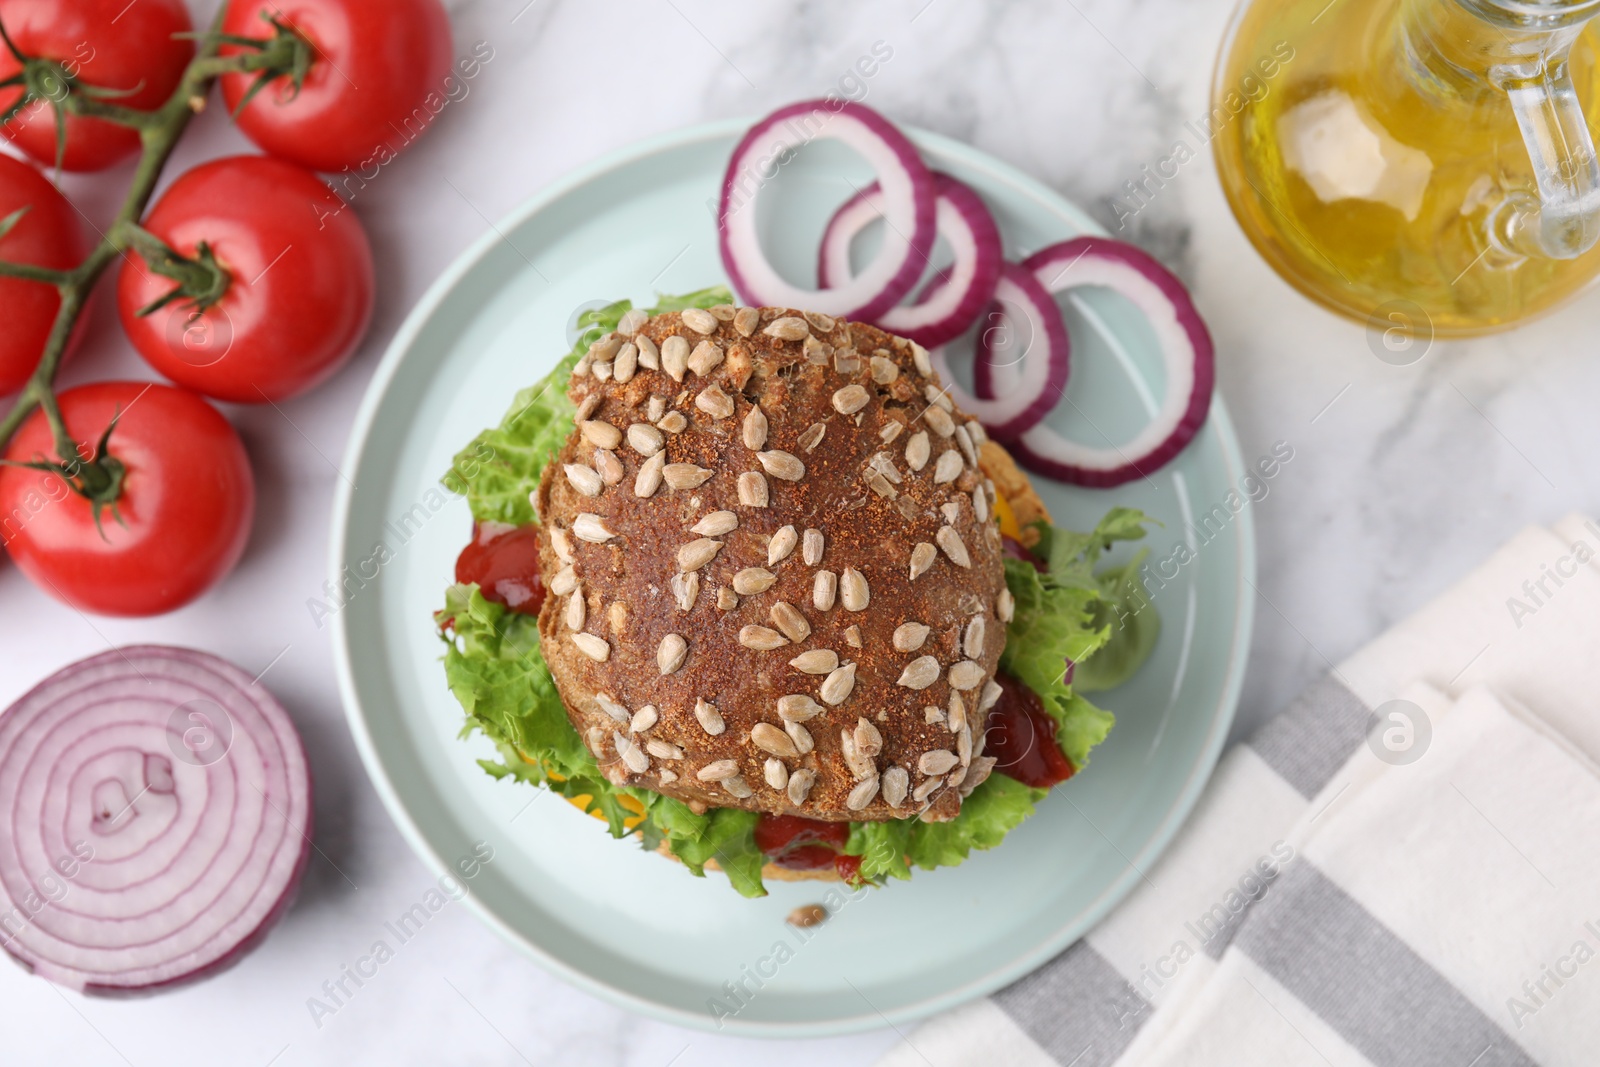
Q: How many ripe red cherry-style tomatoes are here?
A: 5